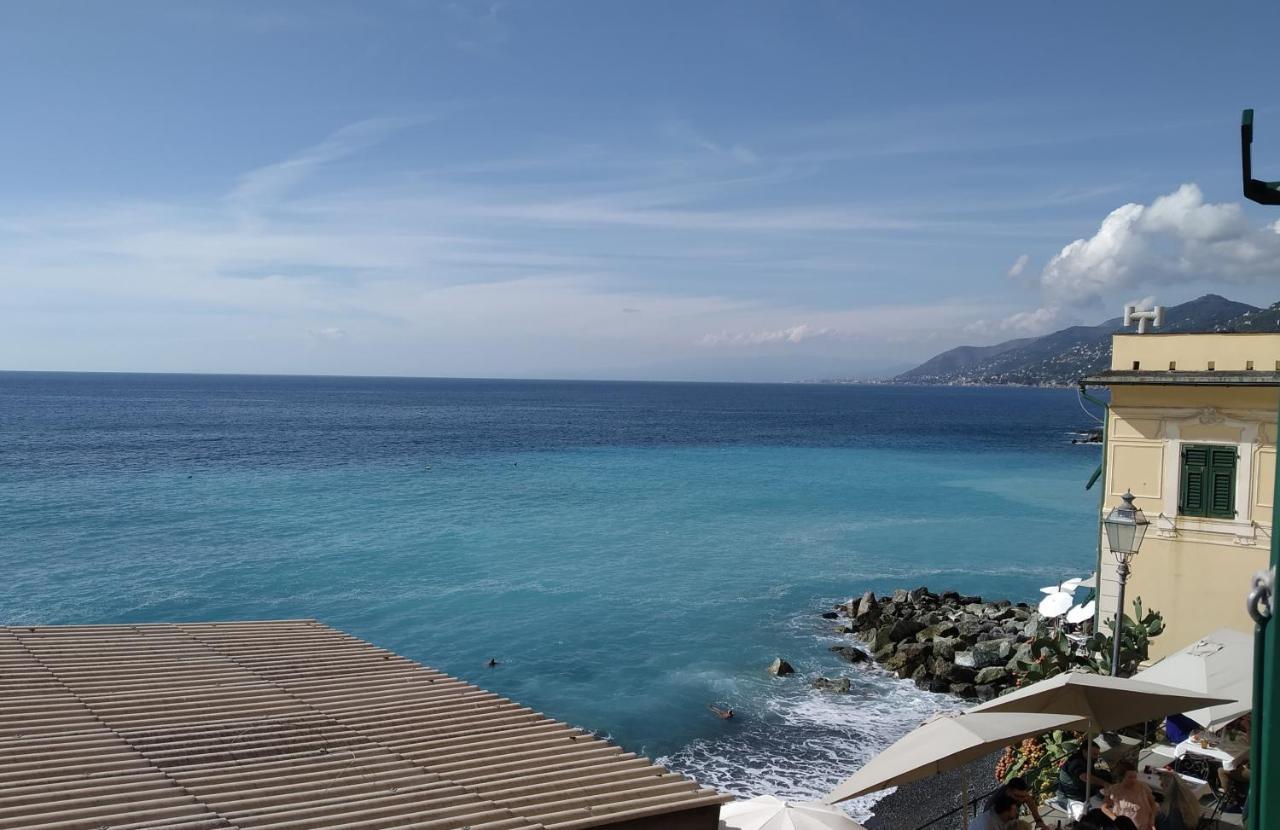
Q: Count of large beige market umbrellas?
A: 3